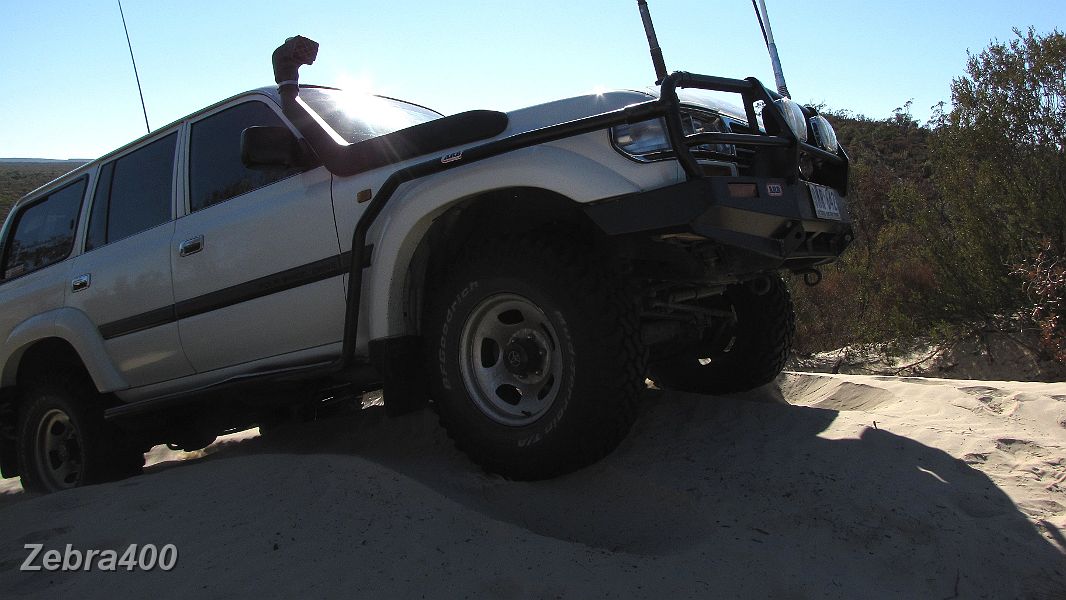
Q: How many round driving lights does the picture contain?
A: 2